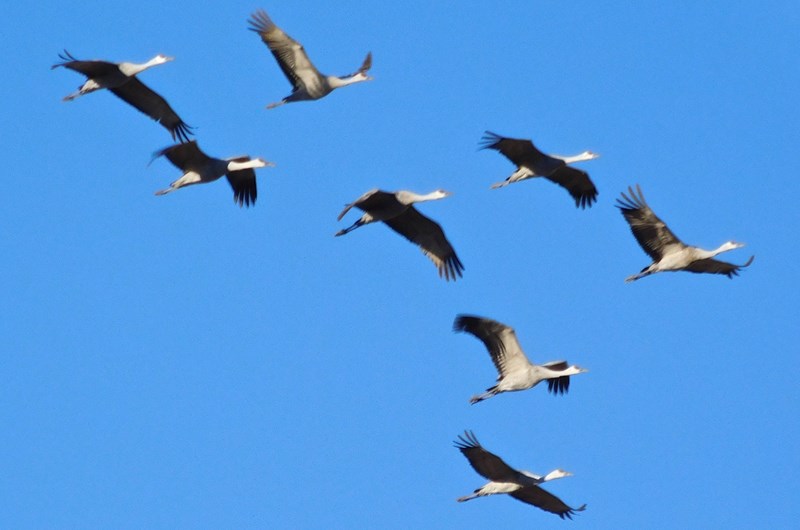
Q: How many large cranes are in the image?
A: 8